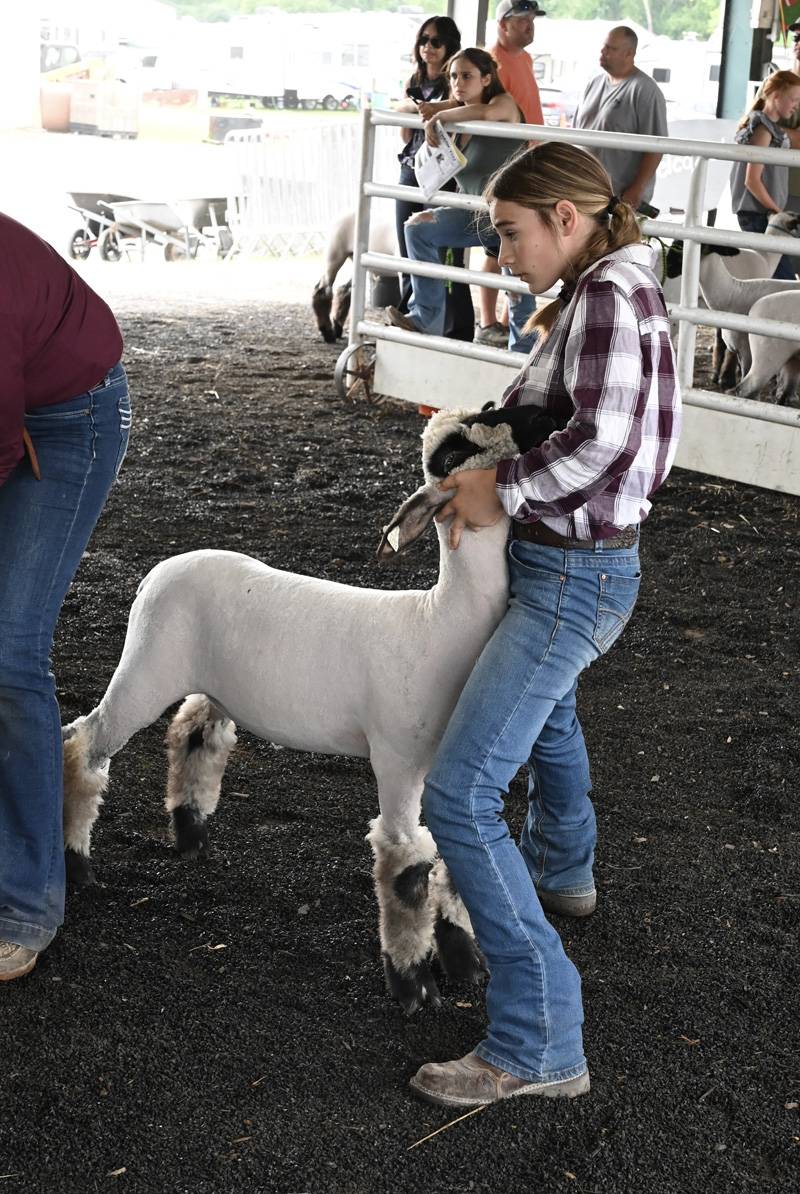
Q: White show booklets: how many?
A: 1